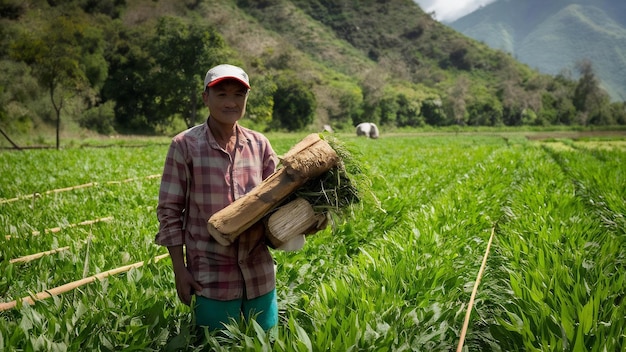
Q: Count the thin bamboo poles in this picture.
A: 5